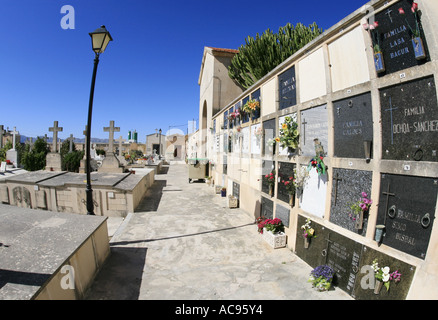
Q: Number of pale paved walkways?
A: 1